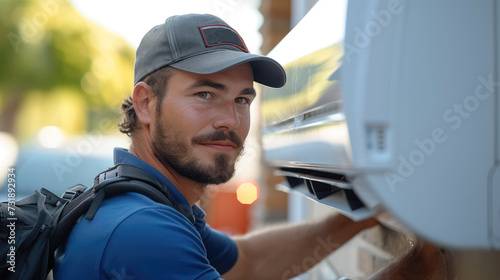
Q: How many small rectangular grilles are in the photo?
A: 1